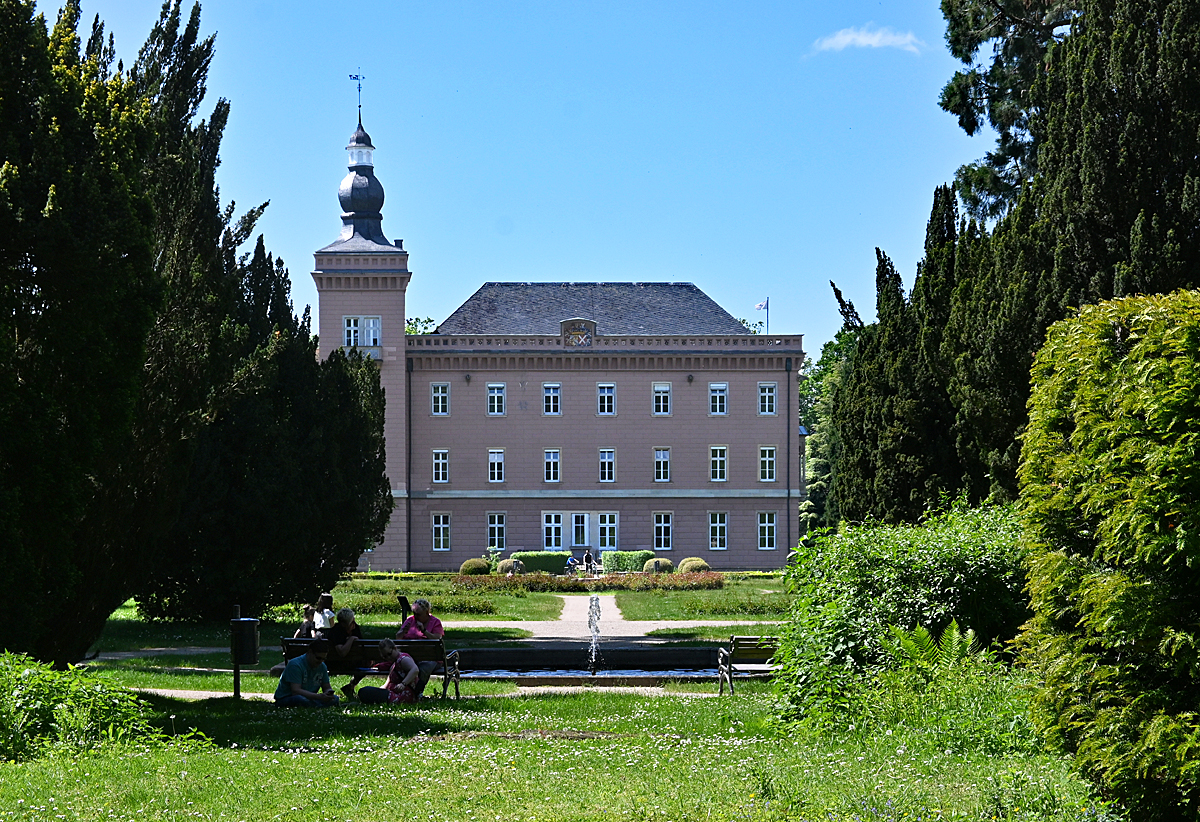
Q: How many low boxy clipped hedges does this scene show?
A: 2